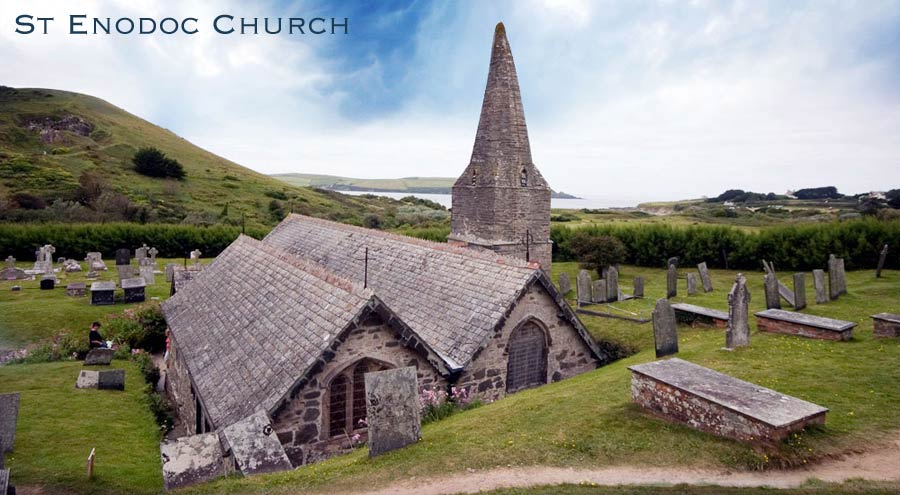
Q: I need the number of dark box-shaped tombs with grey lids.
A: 2